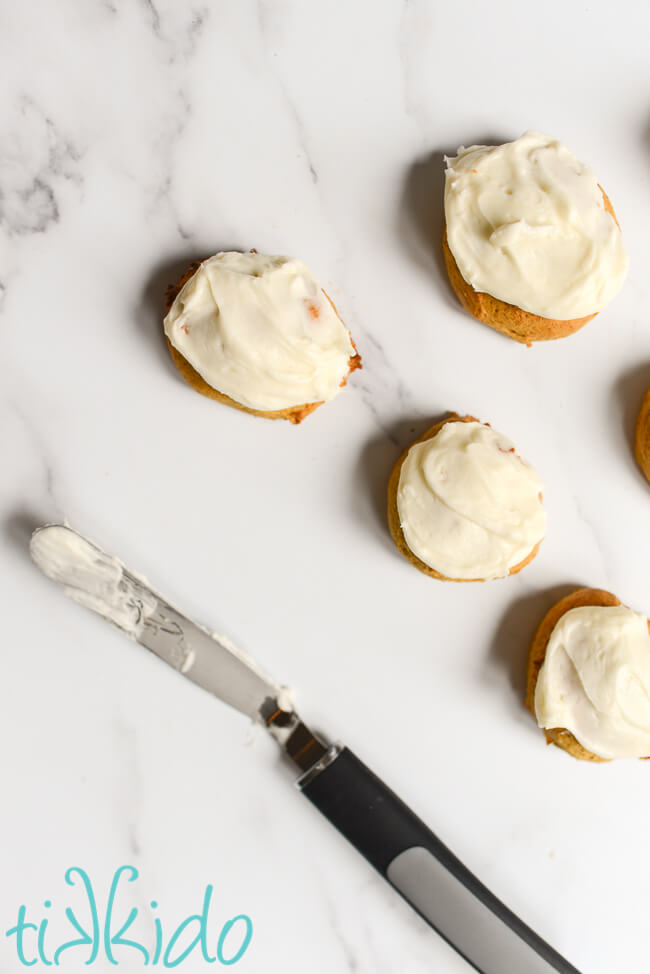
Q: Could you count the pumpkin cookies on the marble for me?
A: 5